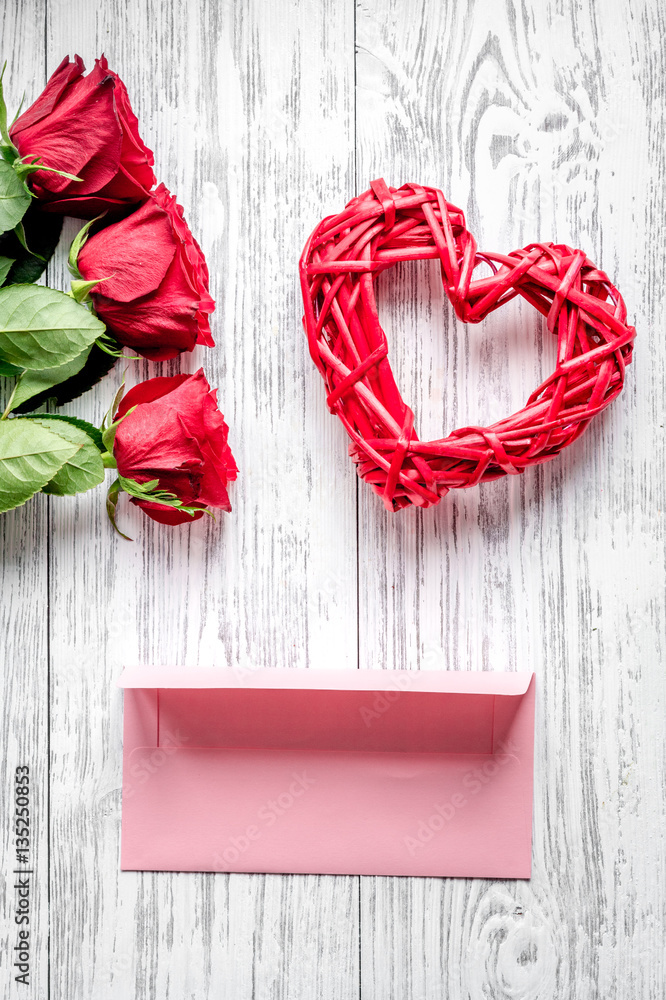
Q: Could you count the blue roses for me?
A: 0